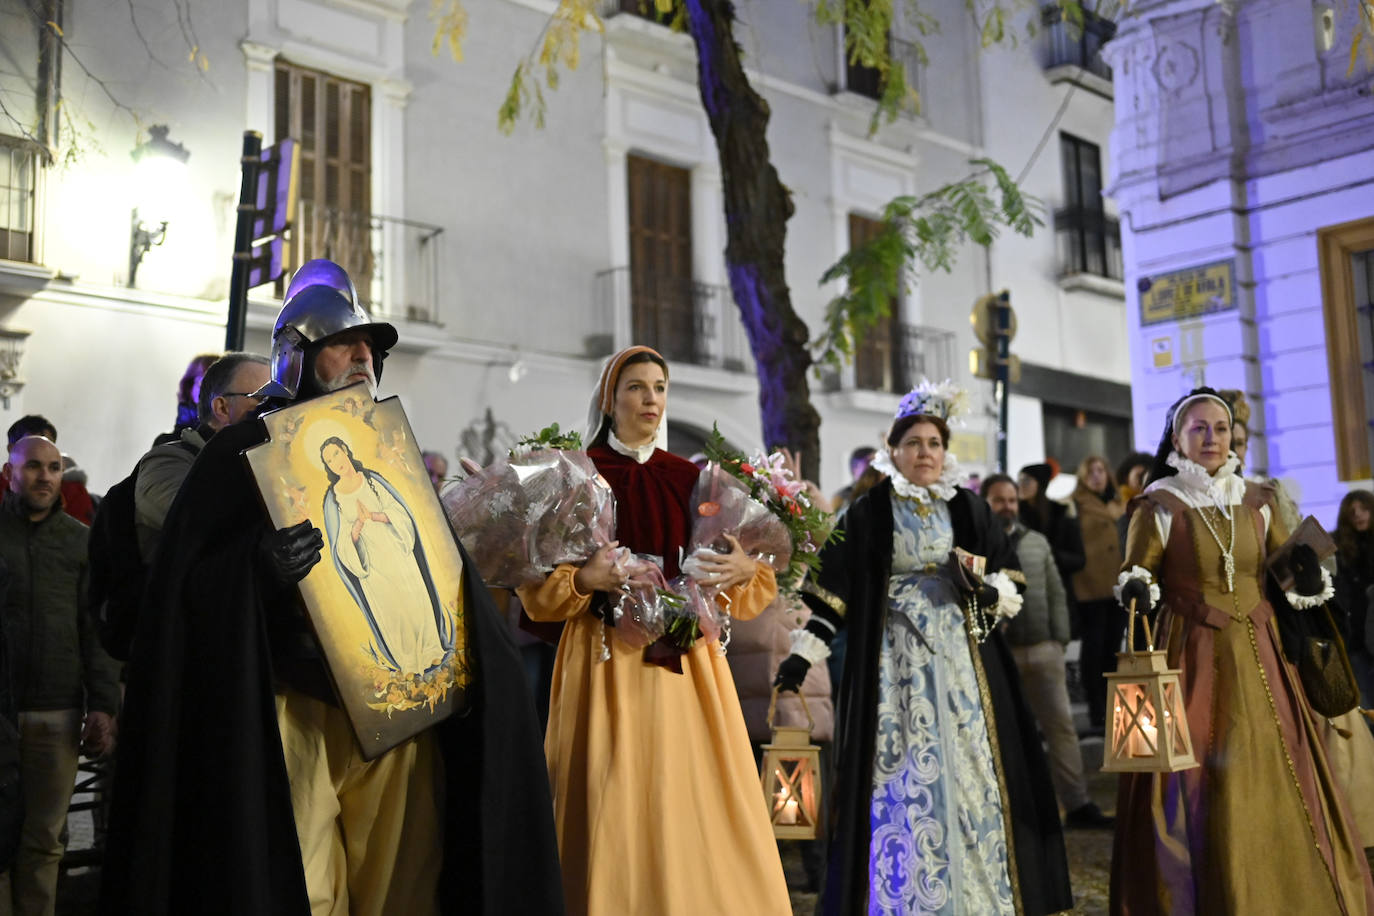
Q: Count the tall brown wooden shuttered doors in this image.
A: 3